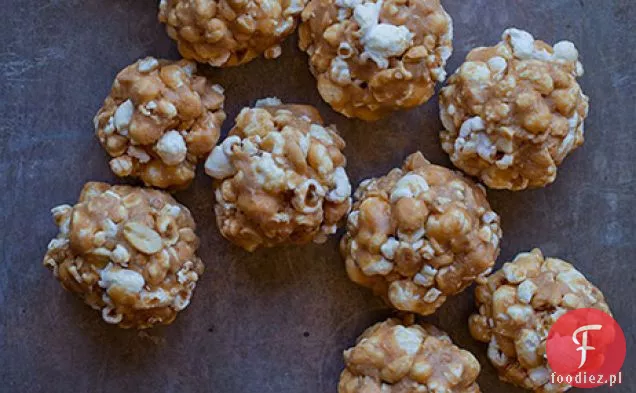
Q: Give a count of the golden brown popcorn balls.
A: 9